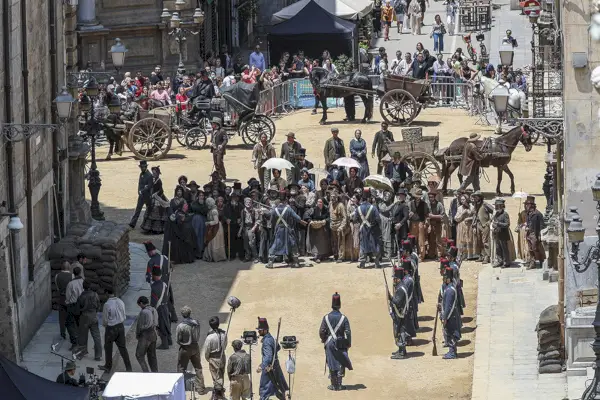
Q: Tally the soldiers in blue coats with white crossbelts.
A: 14